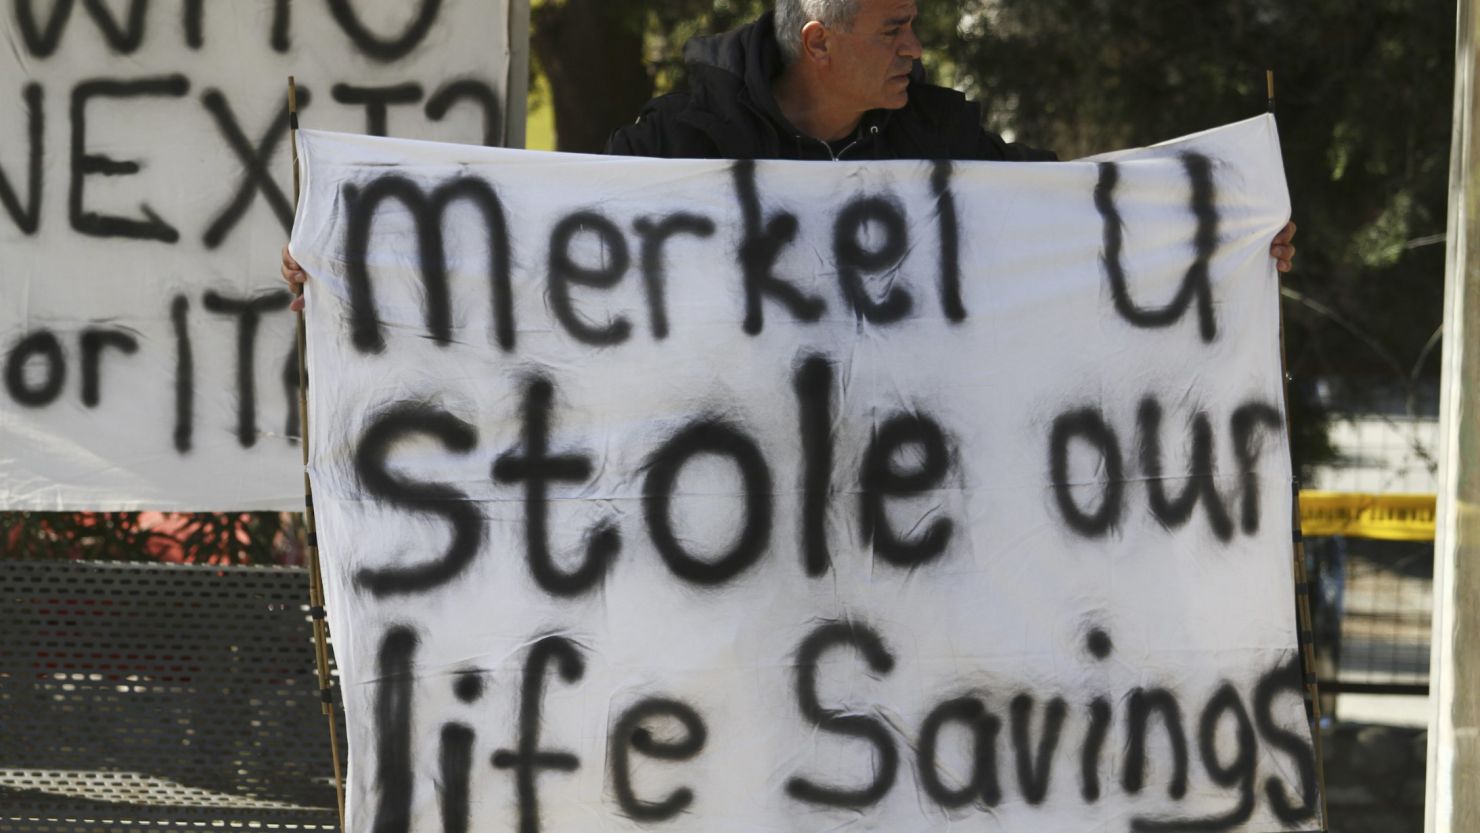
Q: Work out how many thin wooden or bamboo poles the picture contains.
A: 2